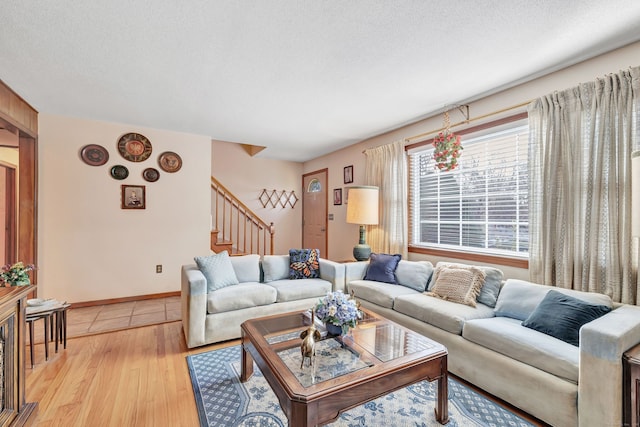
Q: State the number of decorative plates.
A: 5